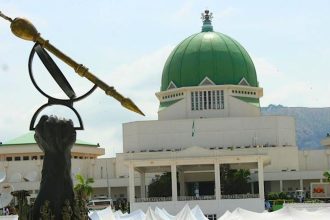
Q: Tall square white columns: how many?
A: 4